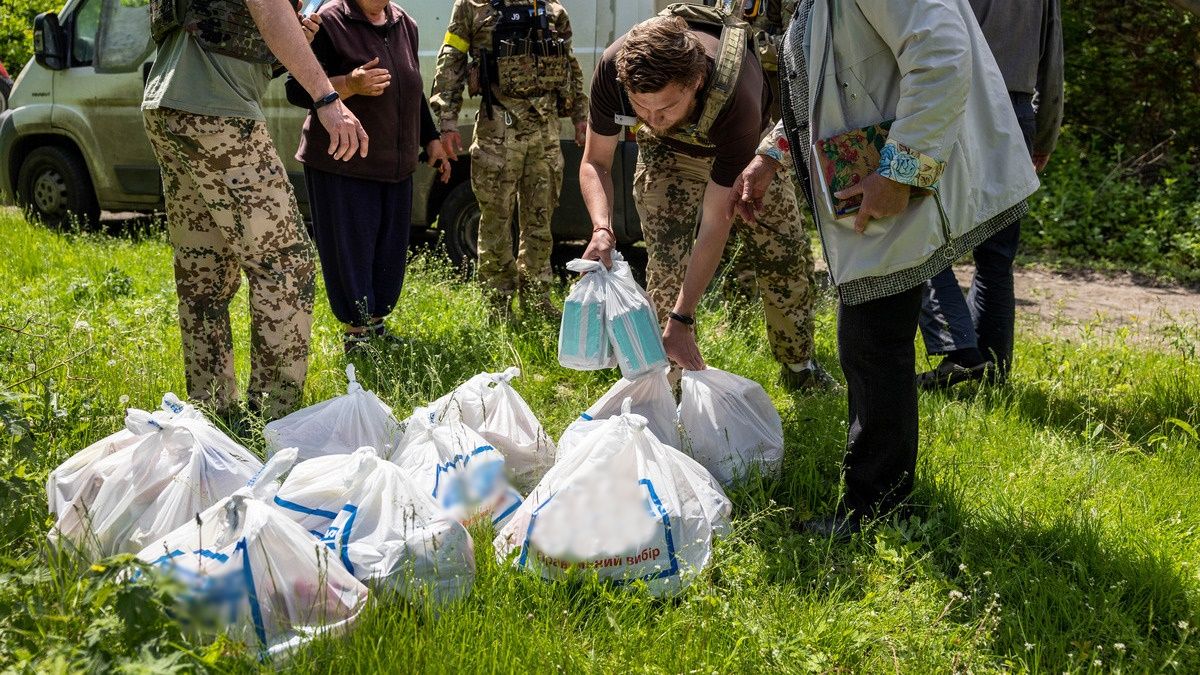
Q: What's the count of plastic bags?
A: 11